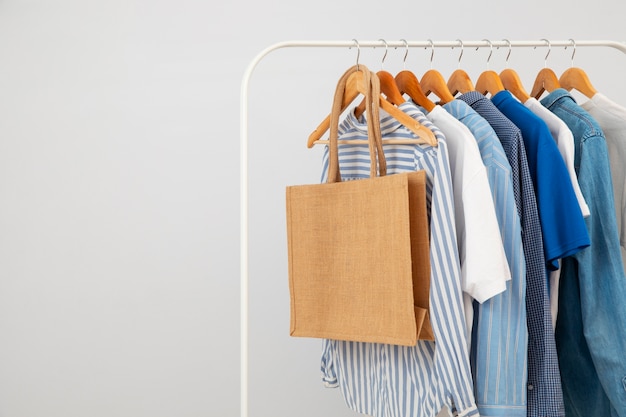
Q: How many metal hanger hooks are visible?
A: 9